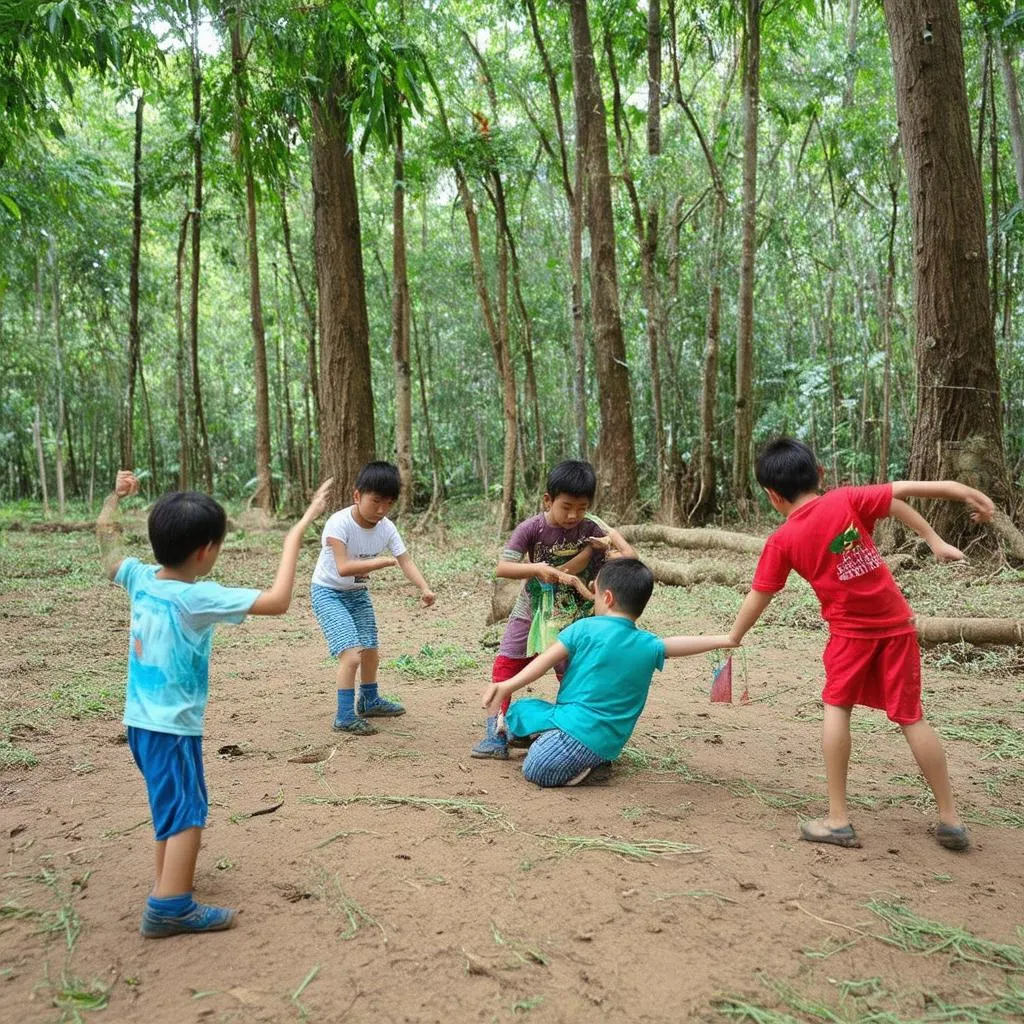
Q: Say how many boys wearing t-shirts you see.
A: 5